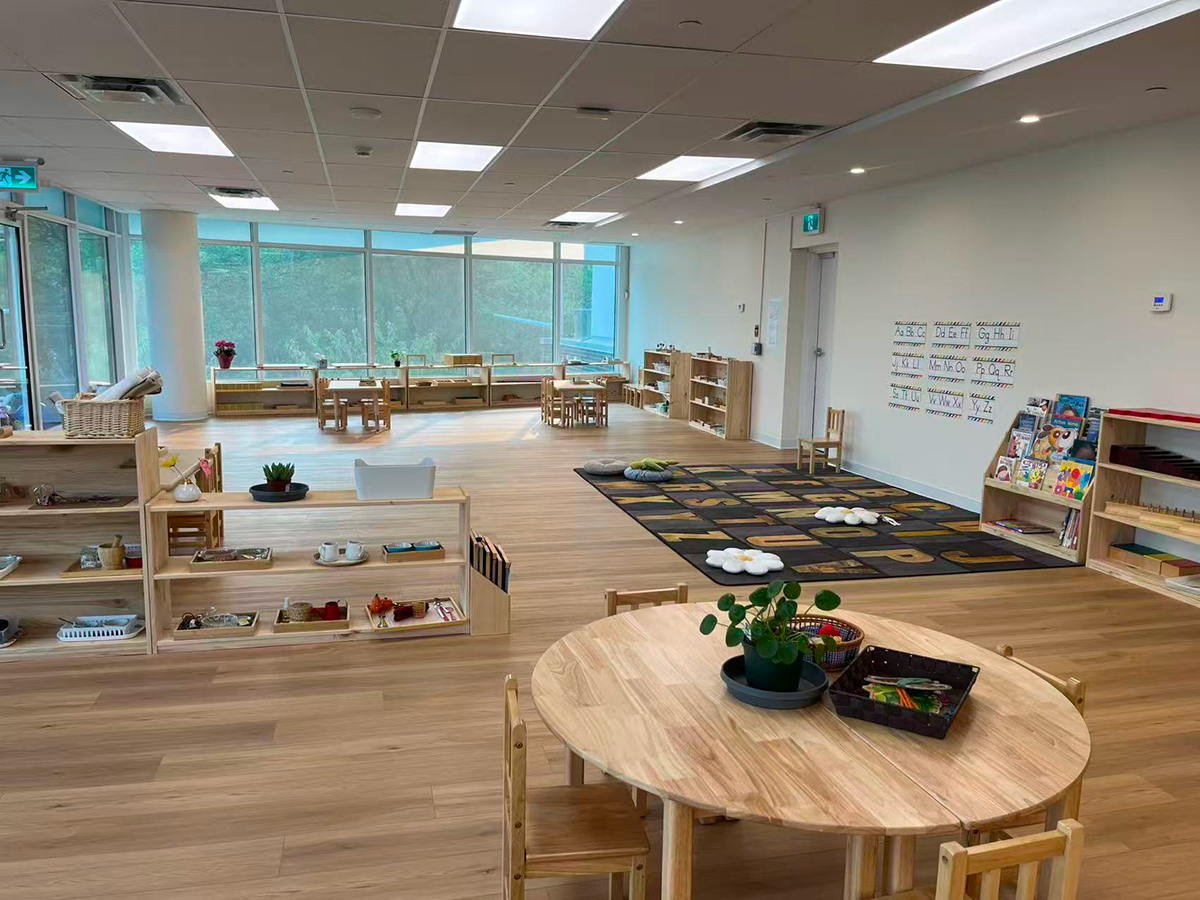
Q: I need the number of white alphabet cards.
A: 9